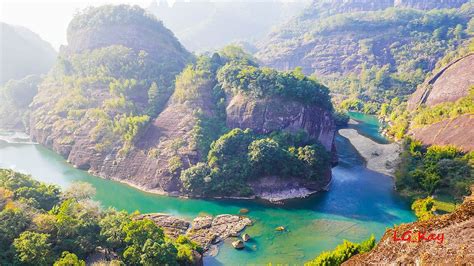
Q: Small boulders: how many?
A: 4